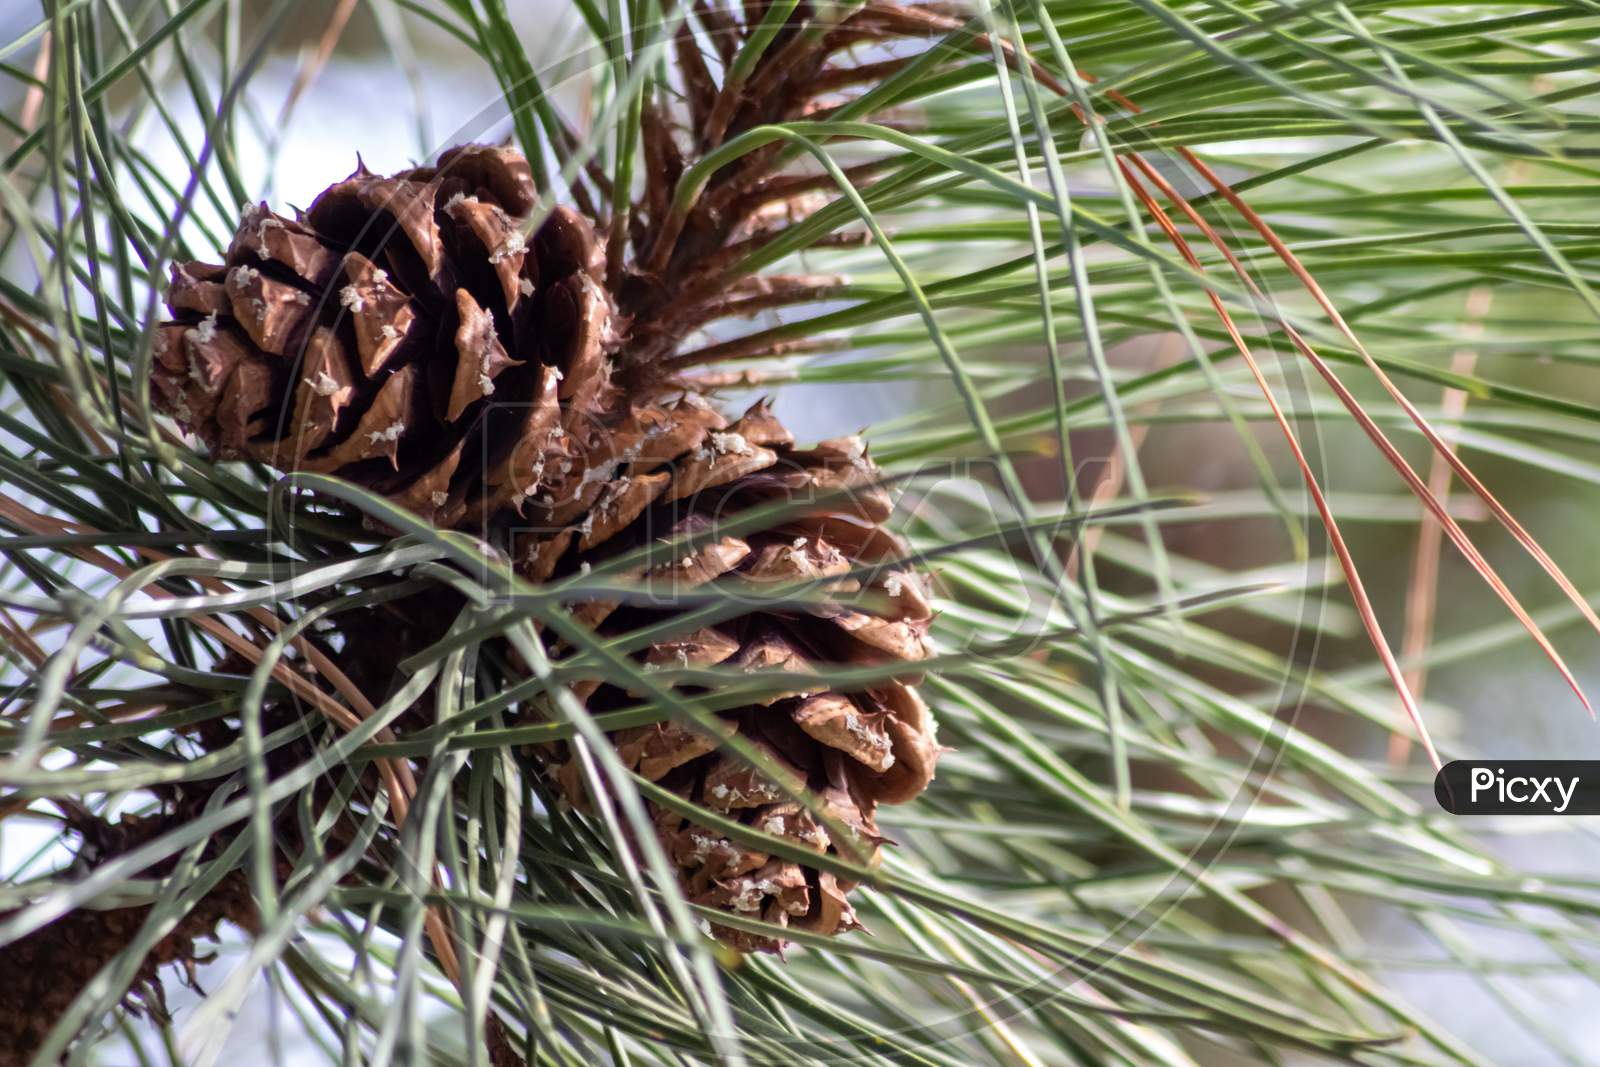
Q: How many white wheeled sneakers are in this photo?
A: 0